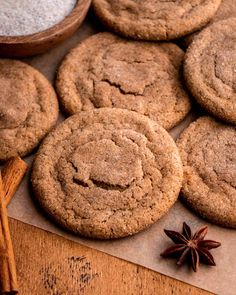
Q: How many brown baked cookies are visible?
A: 6